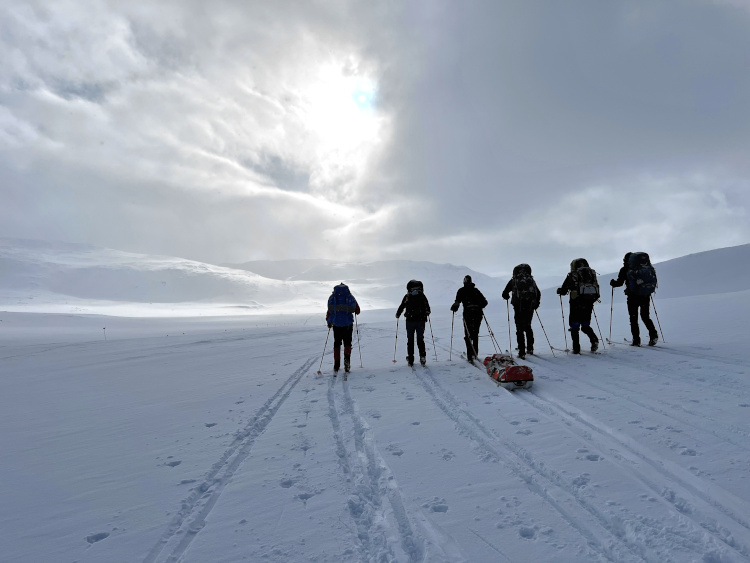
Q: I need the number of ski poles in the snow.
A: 12